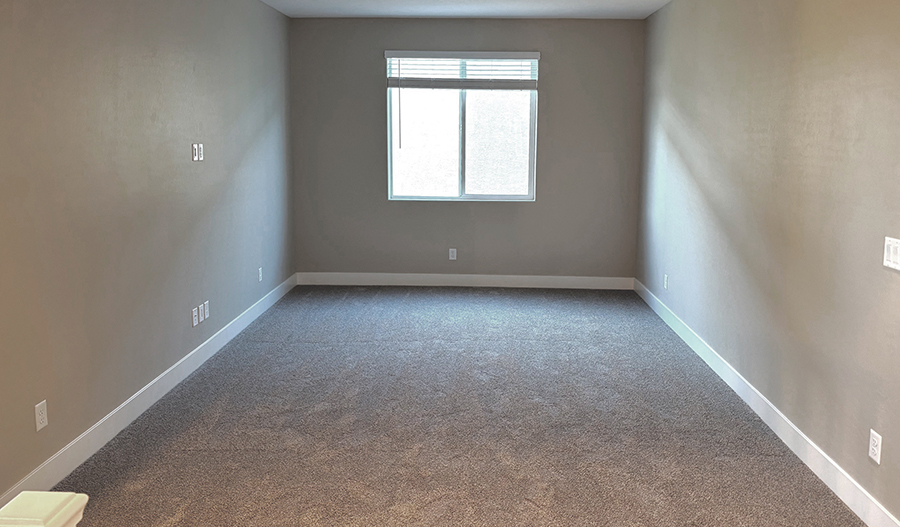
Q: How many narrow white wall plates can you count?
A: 10